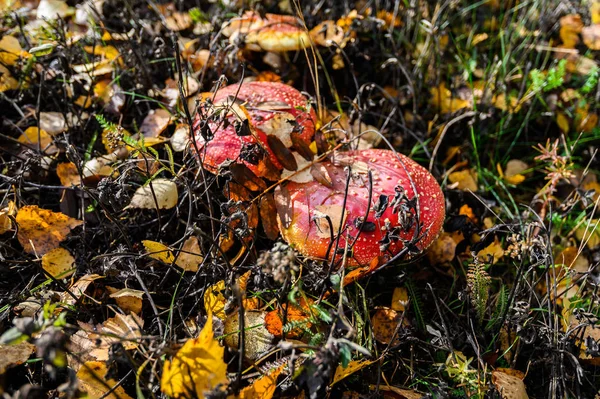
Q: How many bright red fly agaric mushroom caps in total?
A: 2